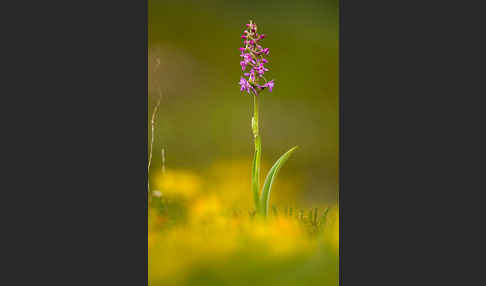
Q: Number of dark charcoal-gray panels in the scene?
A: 2